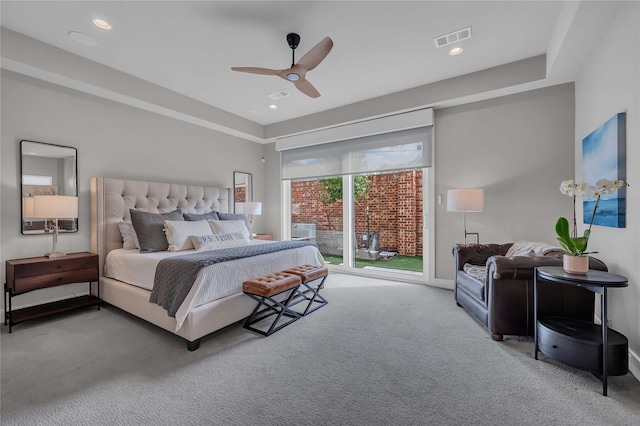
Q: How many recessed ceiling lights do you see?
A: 3